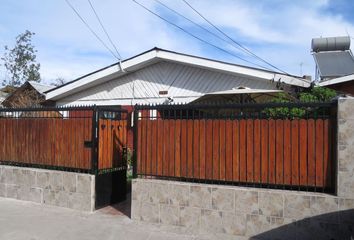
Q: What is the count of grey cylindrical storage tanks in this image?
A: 1